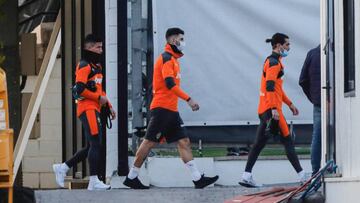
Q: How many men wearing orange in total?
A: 3